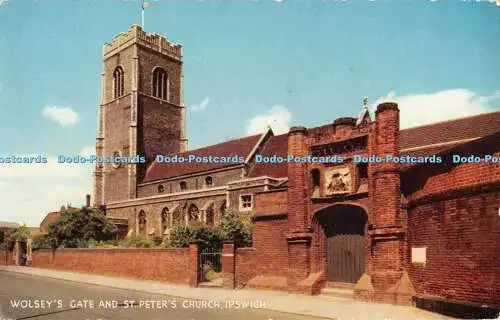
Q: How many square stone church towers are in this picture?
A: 1